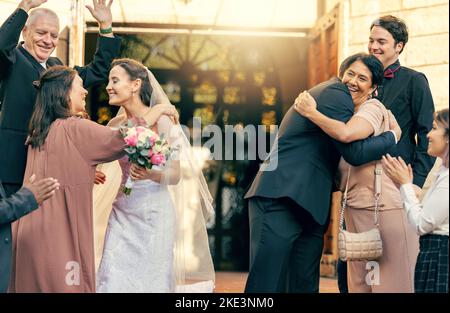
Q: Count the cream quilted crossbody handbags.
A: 1